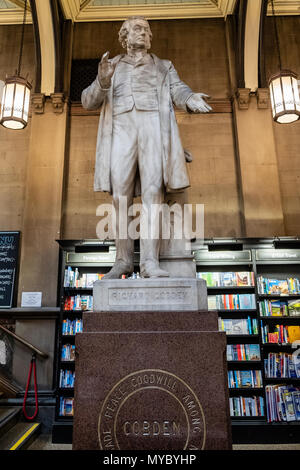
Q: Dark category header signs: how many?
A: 3